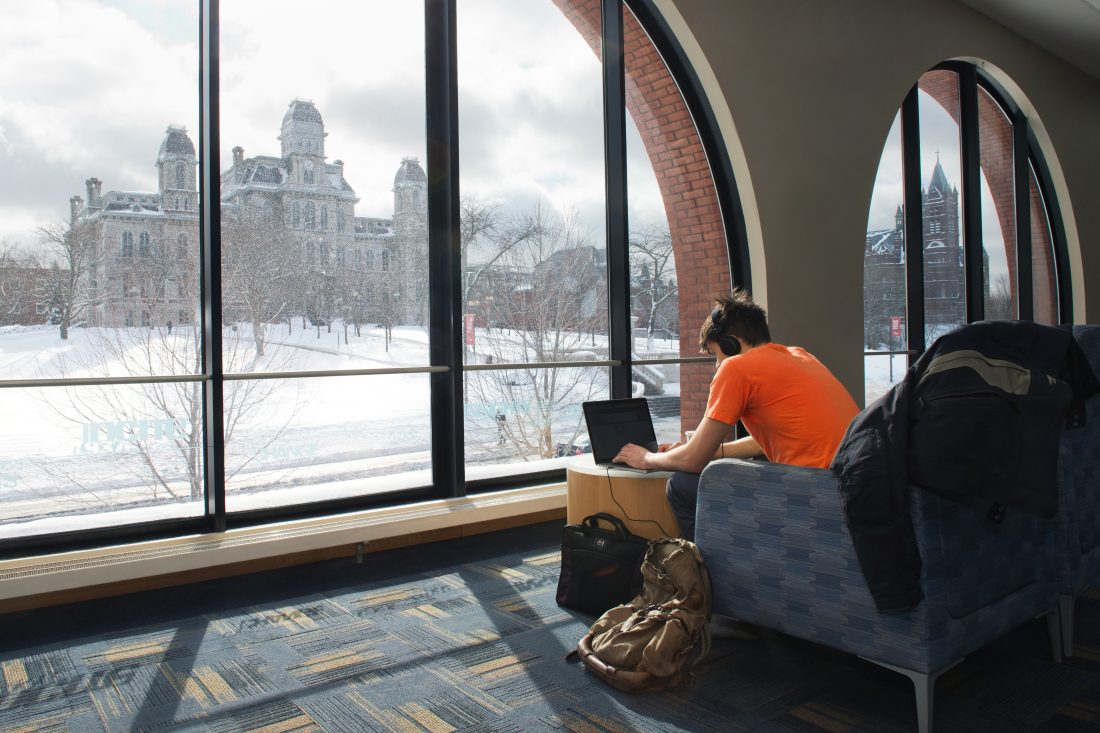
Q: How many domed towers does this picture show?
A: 3